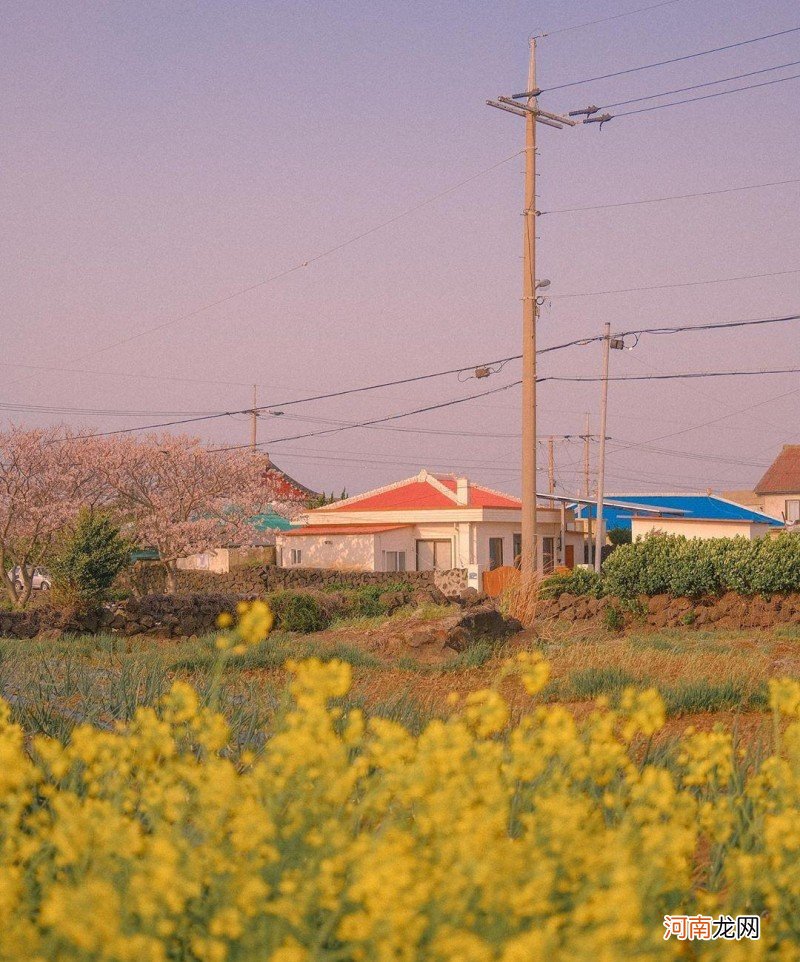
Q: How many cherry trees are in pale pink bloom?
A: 2